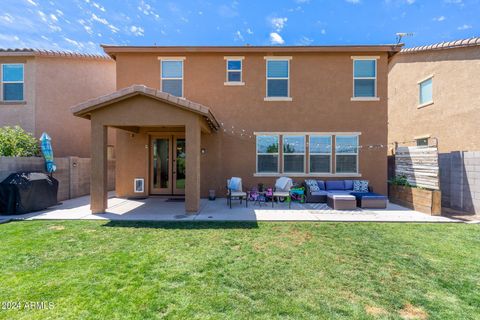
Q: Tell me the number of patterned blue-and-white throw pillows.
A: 2